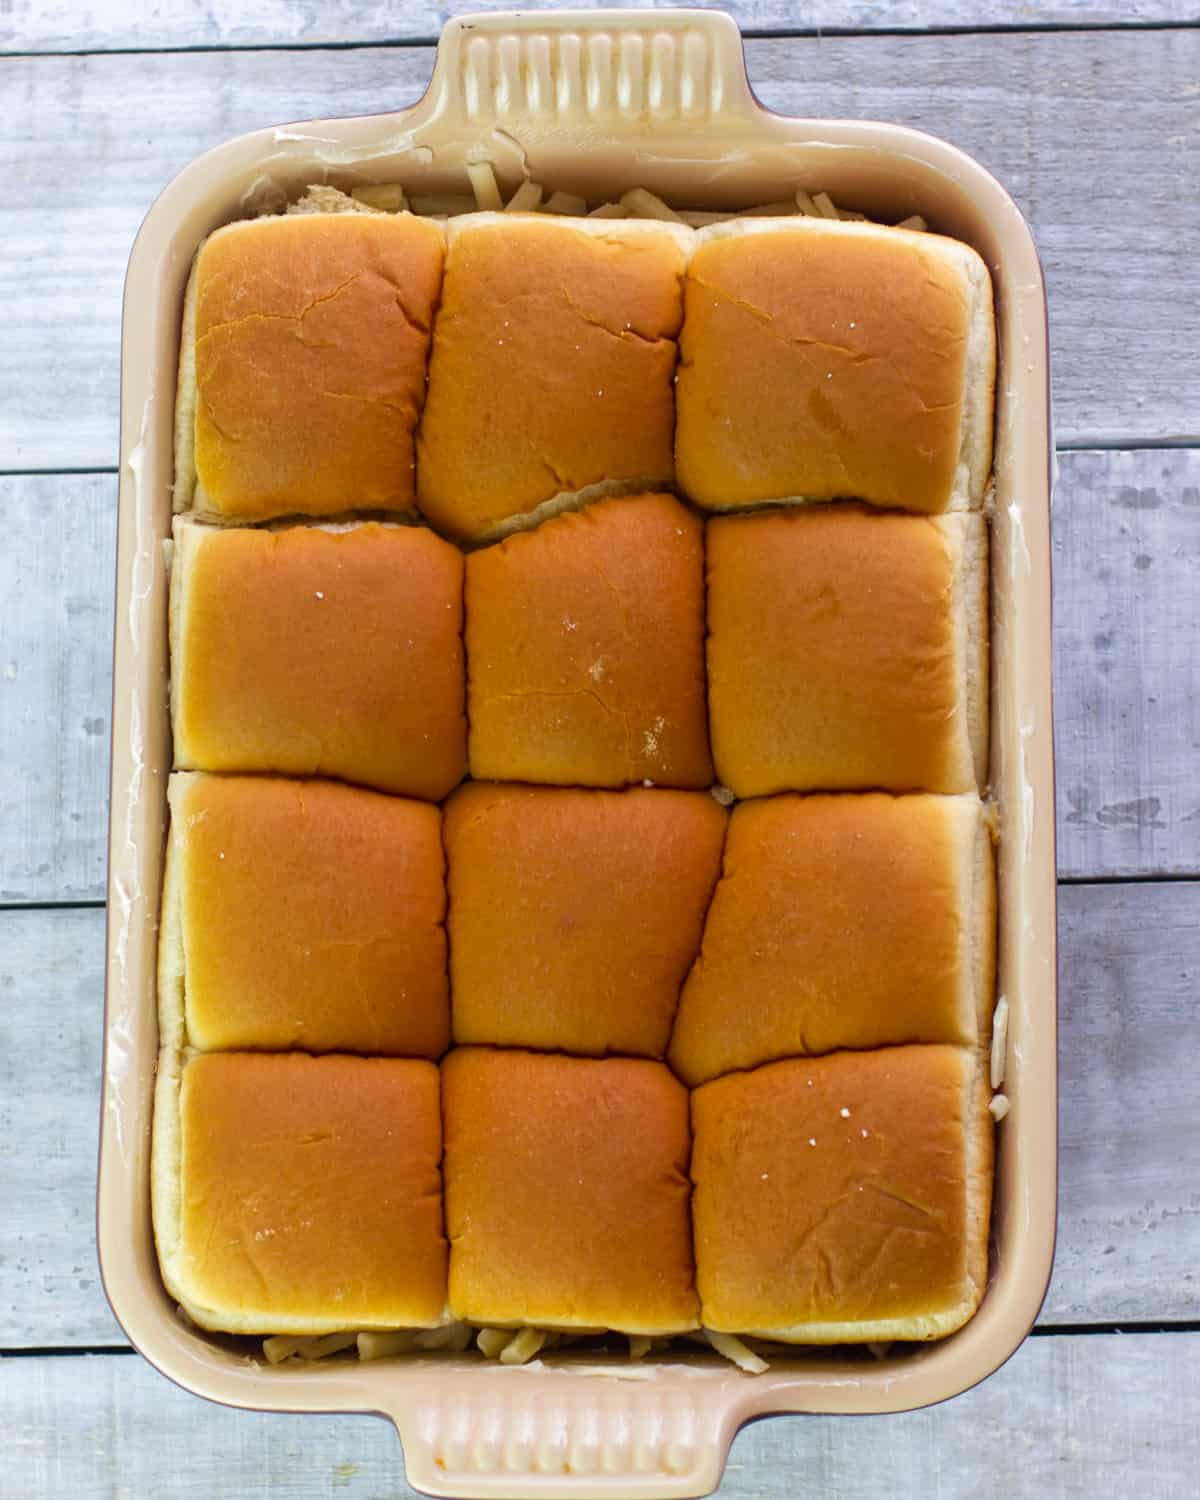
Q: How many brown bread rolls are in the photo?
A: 12